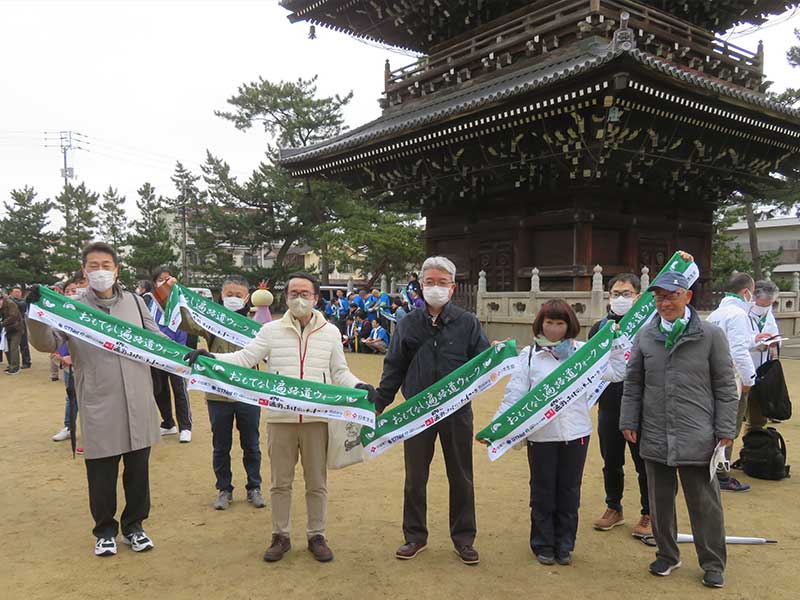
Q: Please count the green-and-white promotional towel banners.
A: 6